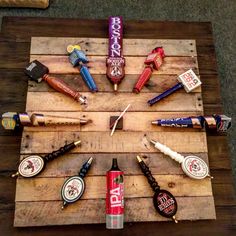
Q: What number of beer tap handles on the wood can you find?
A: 12